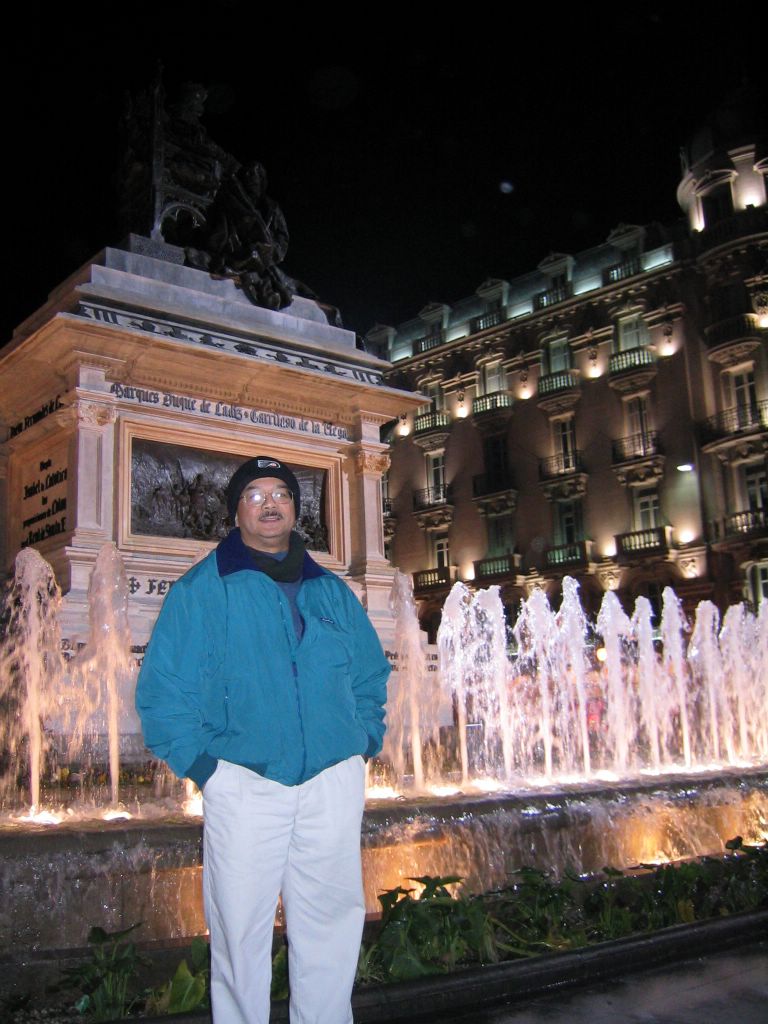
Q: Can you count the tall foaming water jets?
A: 13